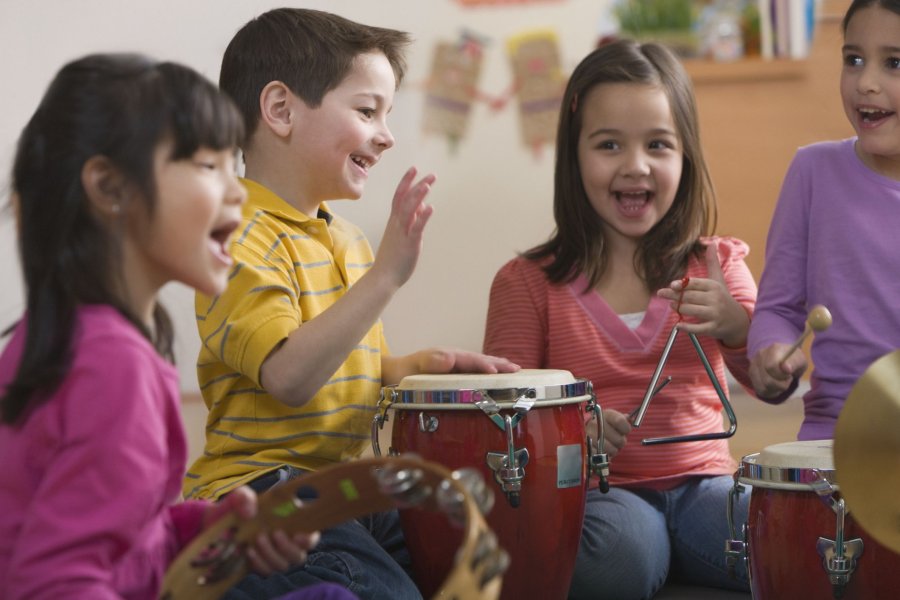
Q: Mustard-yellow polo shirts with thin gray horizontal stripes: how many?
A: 1